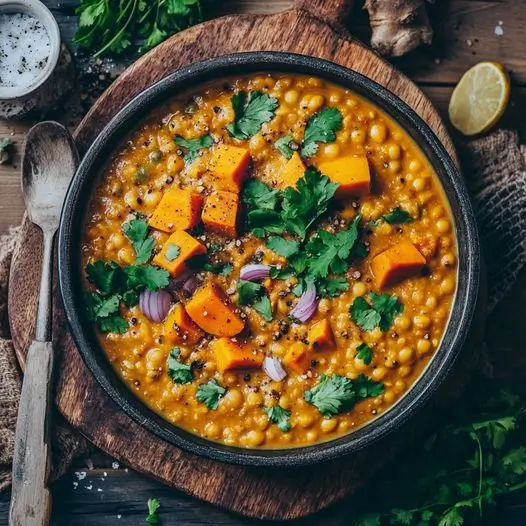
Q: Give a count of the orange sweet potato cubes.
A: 12